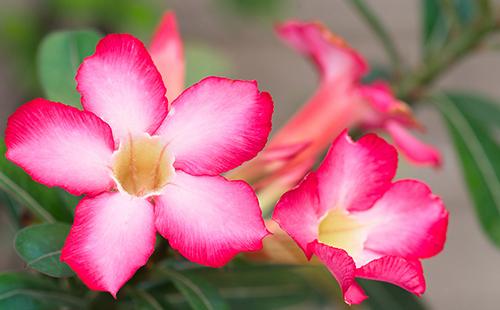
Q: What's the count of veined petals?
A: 10